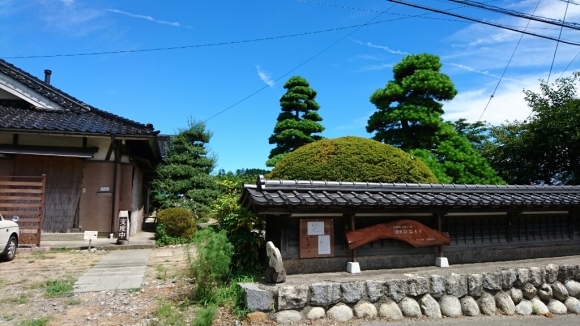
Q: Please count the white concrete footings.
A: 2